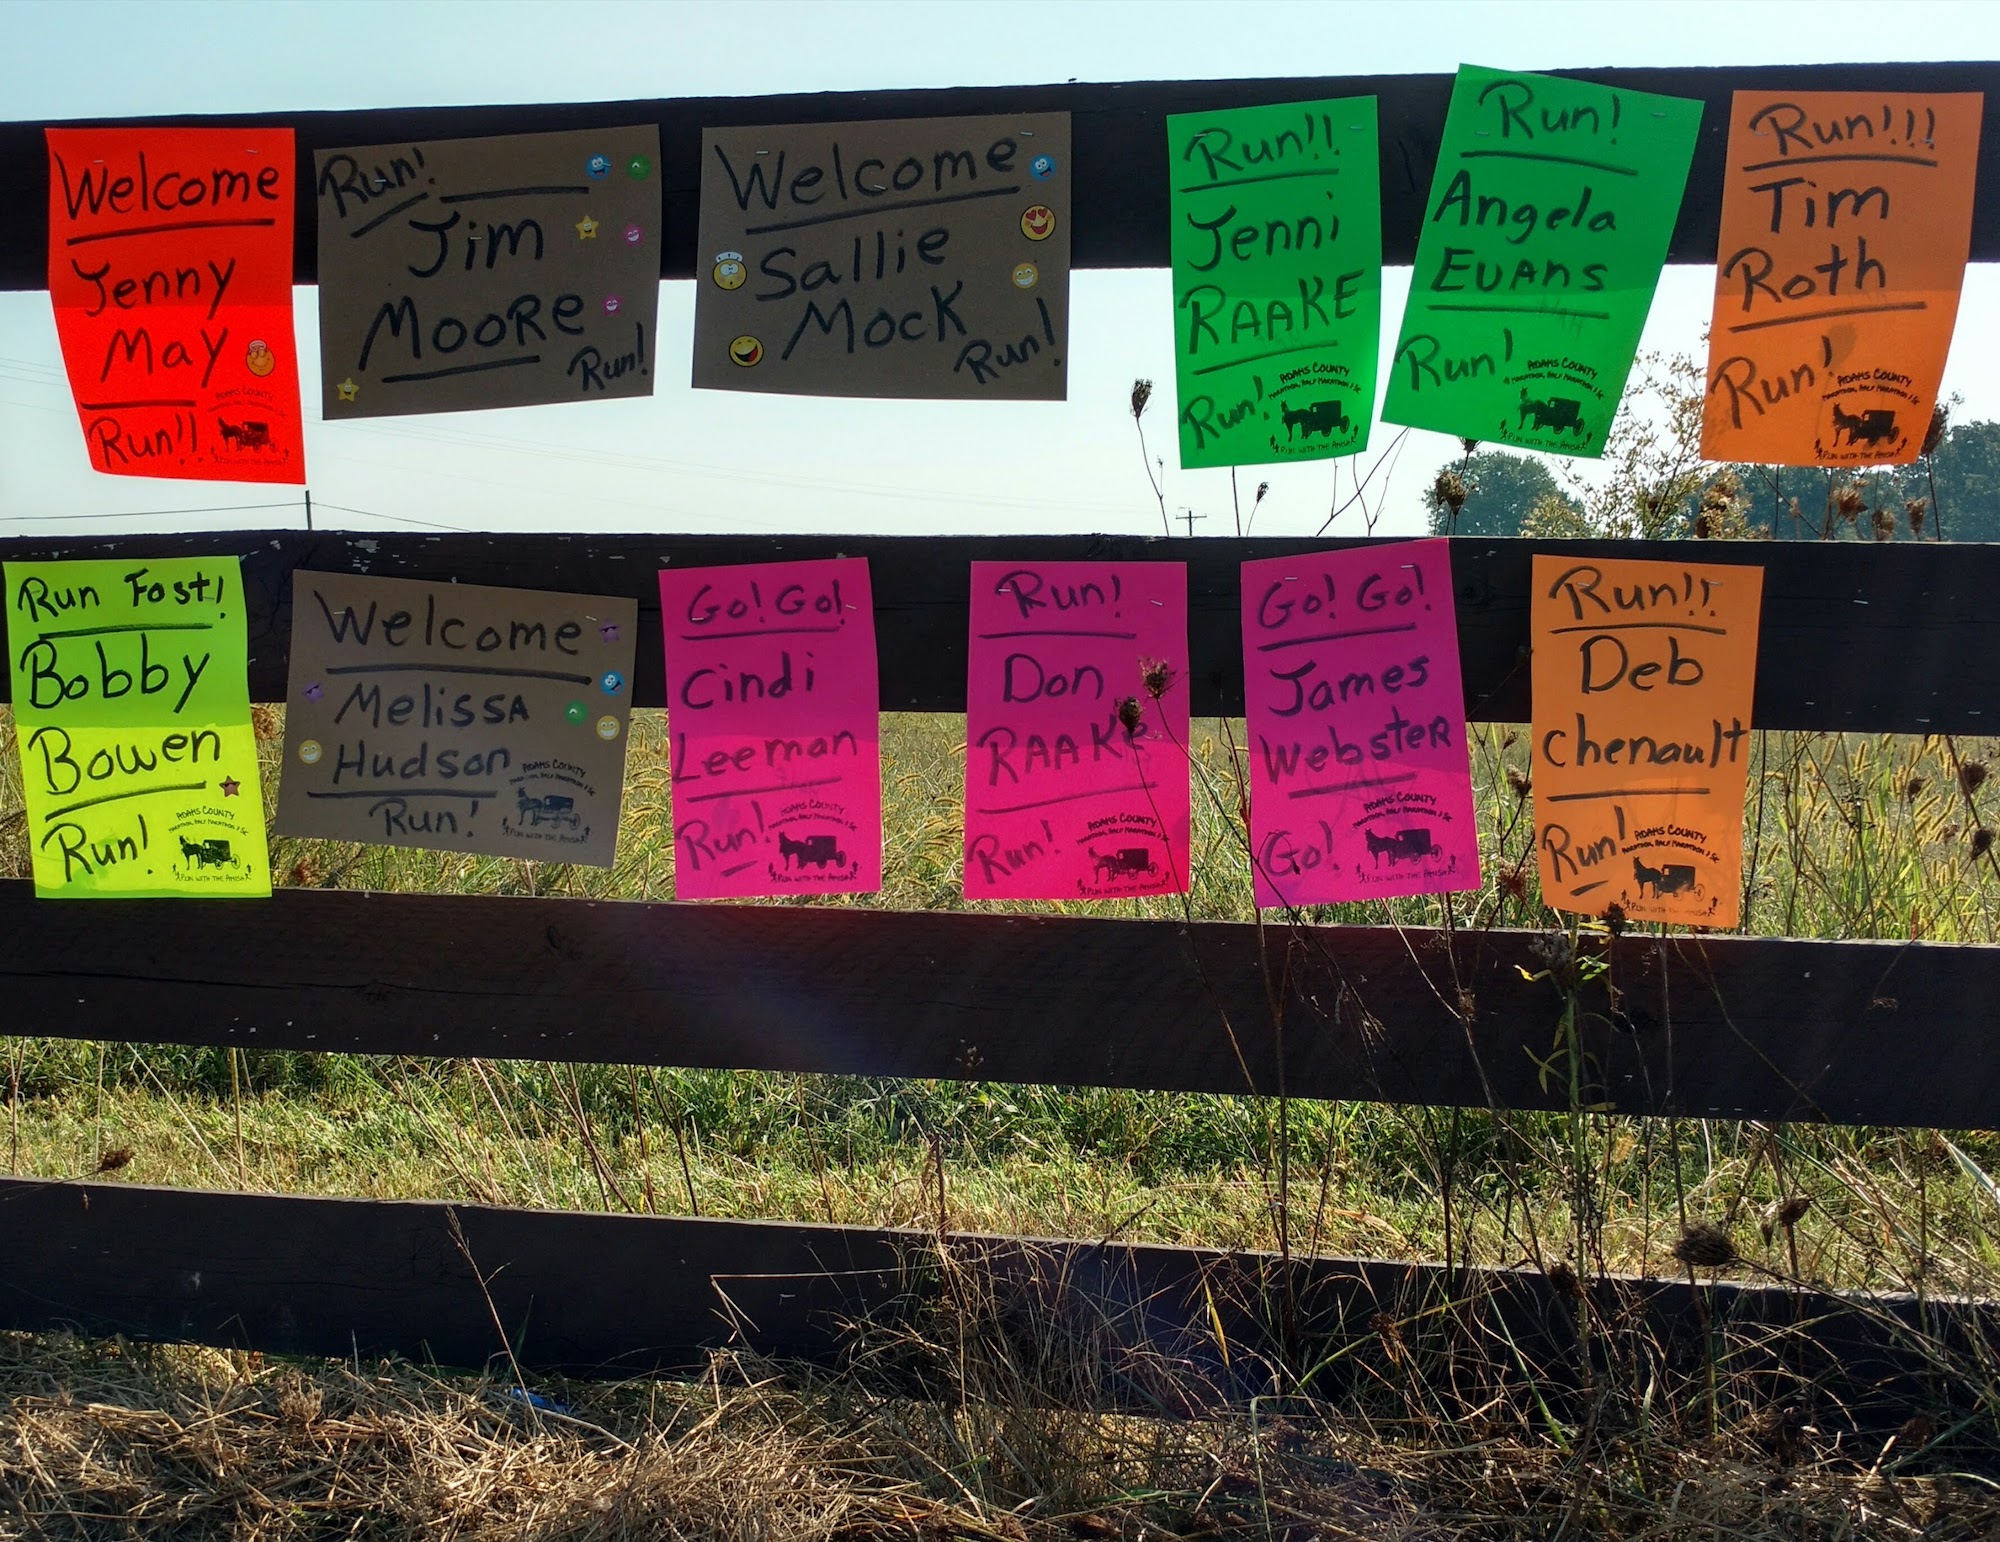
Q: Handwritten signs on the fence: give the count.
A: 12